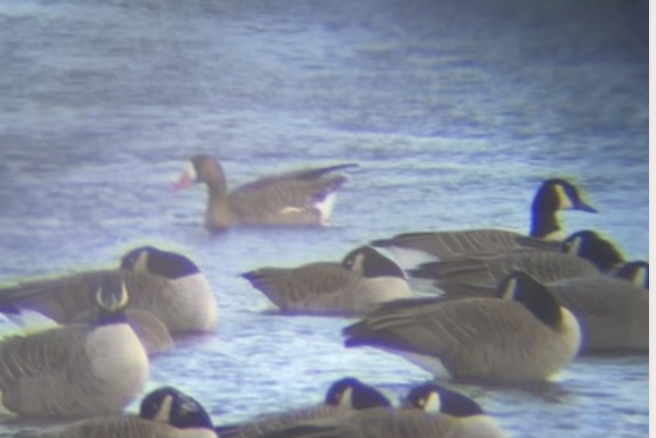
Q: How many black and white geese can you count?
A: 10